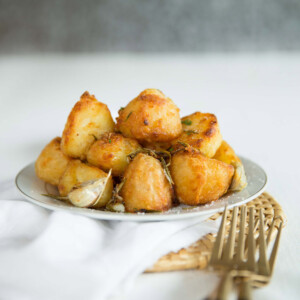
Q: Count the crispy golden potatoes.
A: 9